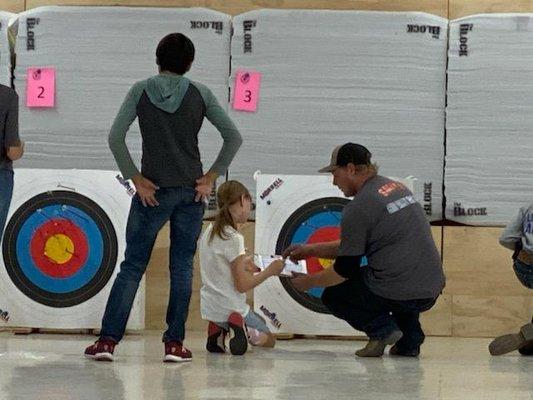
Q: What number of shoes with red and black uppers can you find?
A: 2